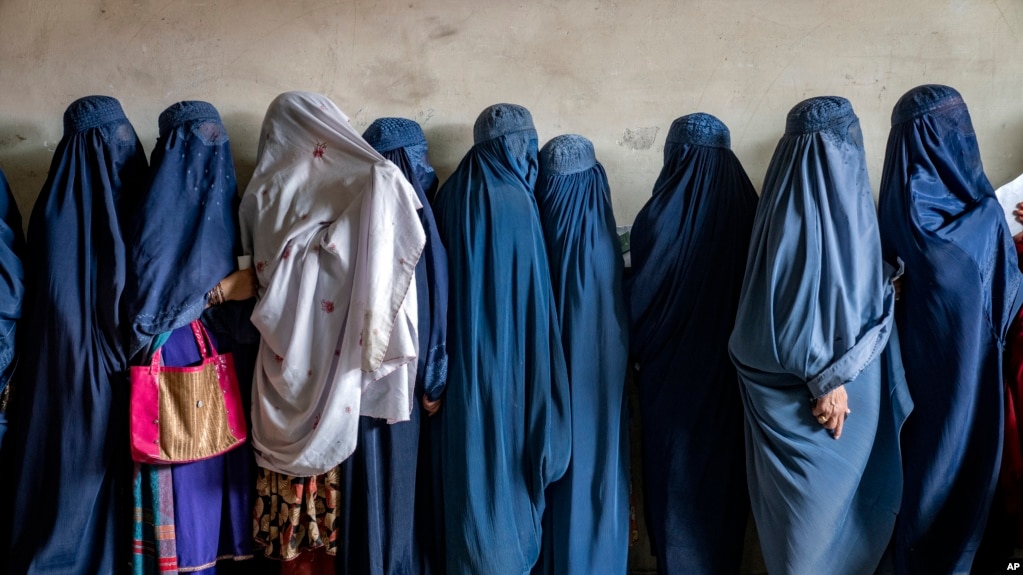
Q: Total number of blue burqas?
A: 9